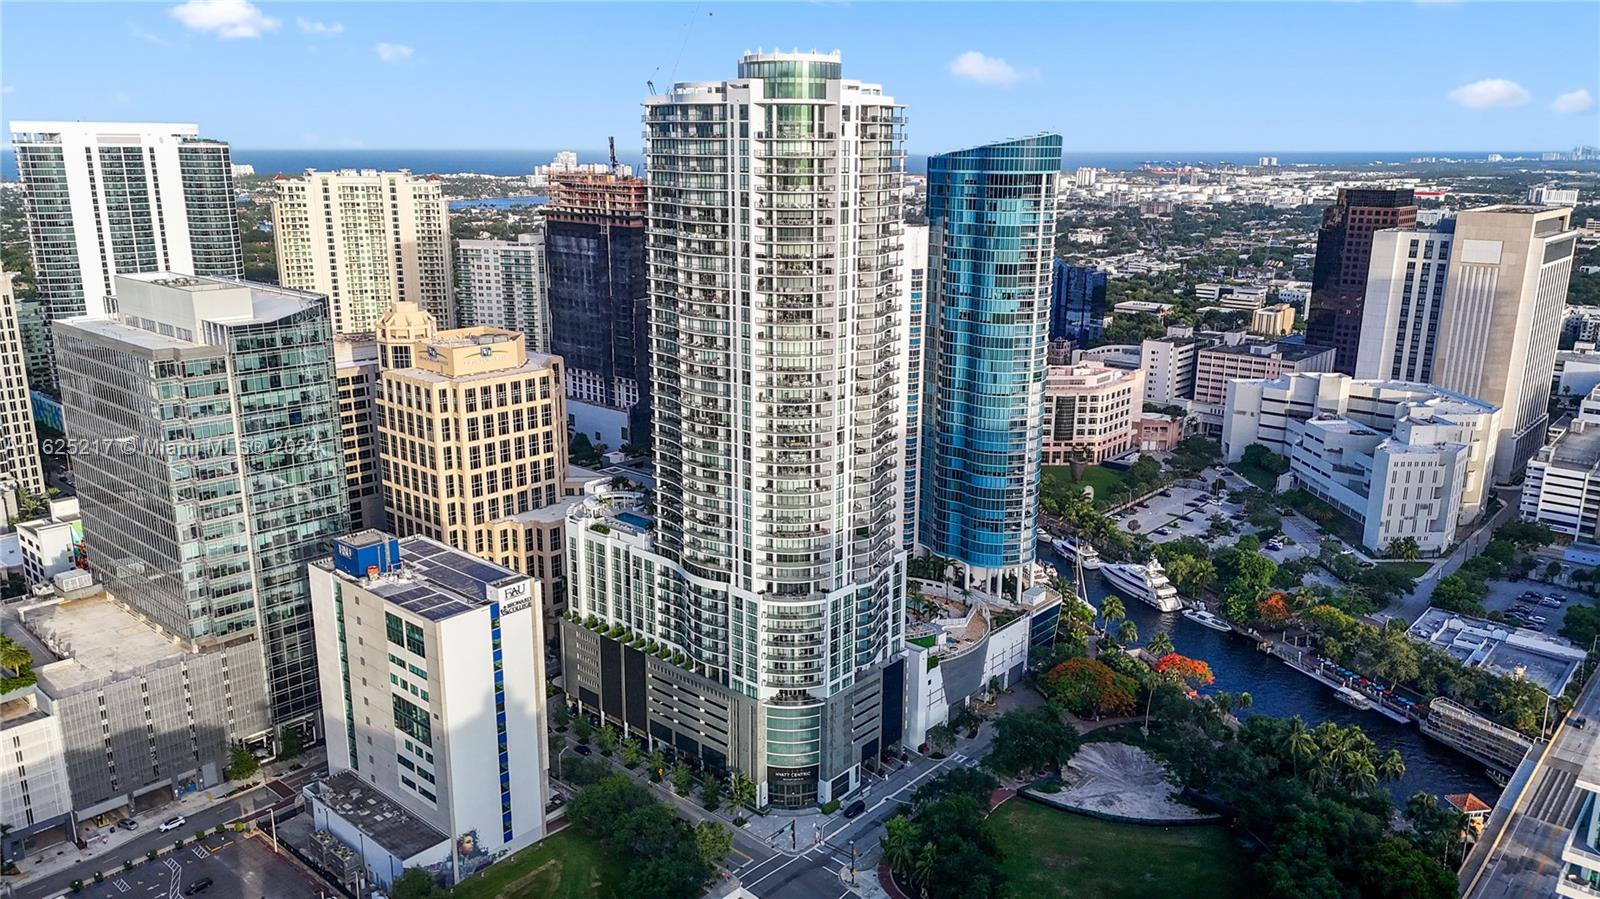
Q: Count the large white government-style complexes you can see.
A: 1